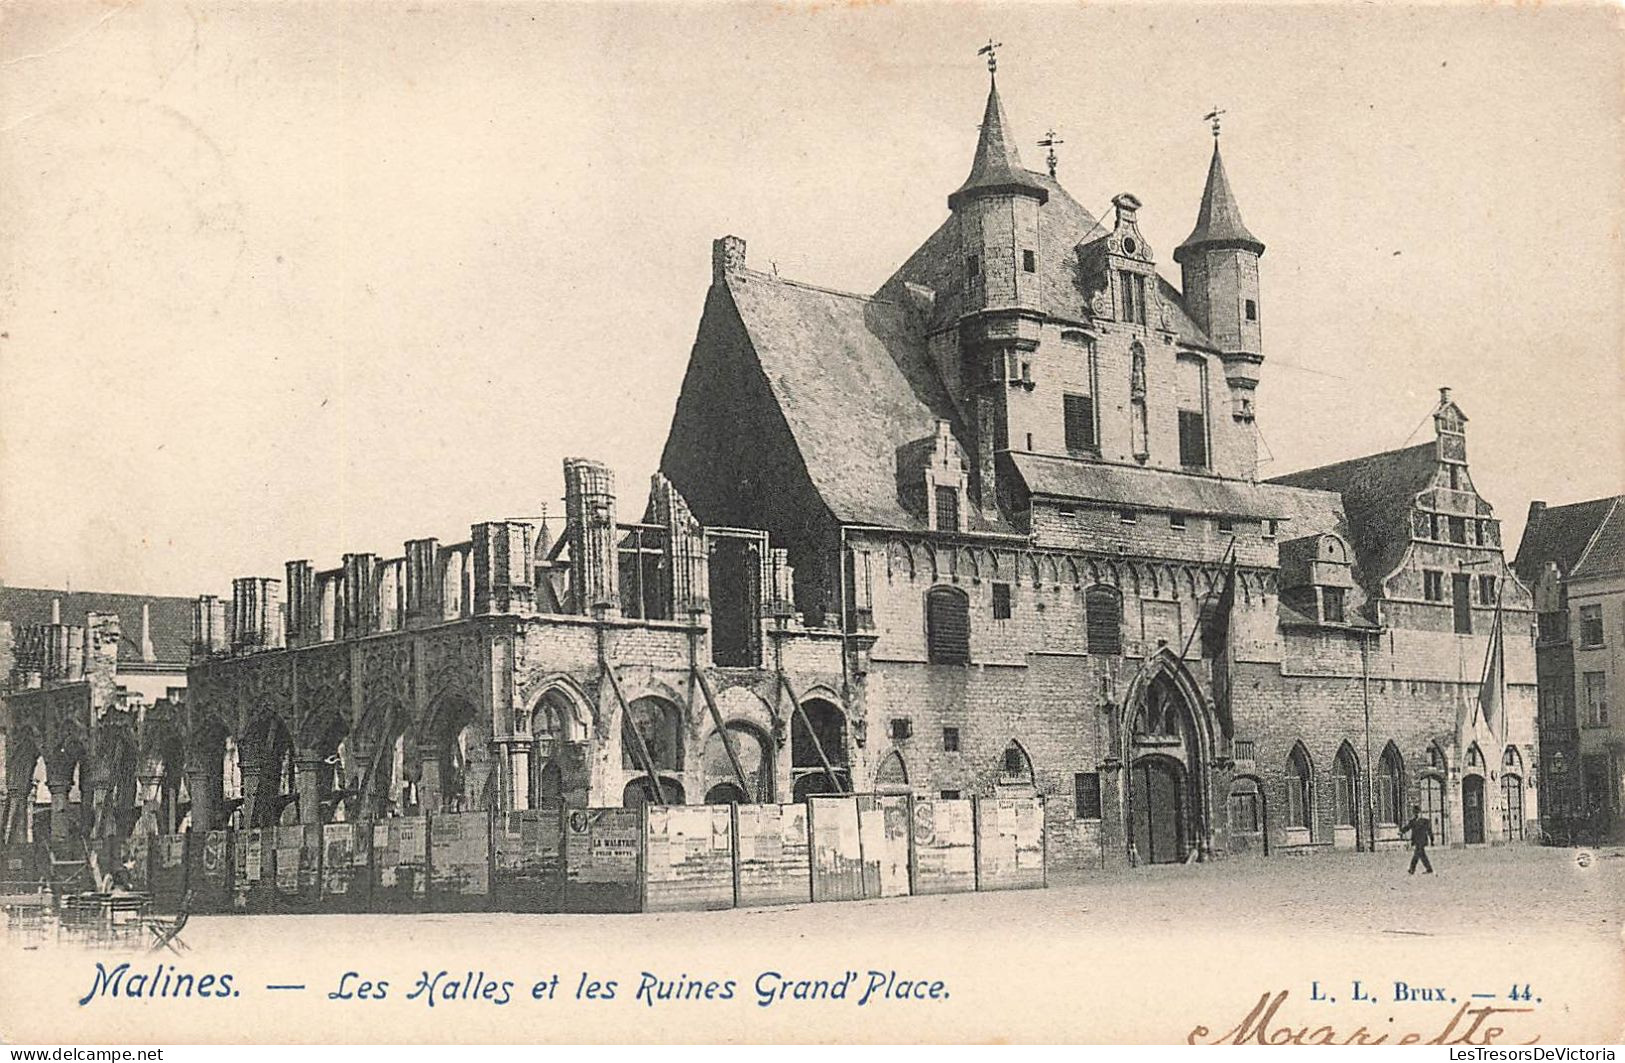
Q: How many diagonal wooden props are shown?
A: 3